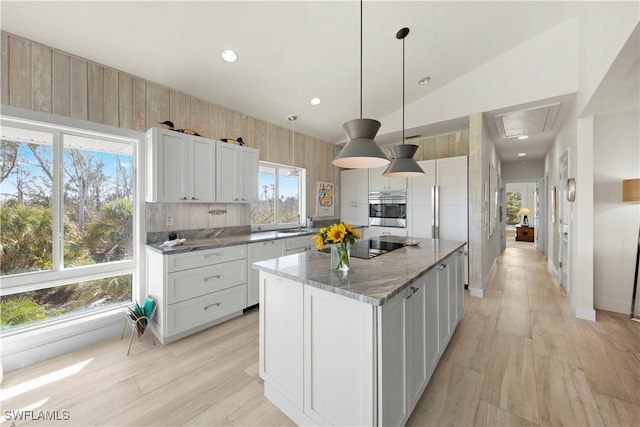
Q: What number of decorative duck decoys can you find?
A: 2